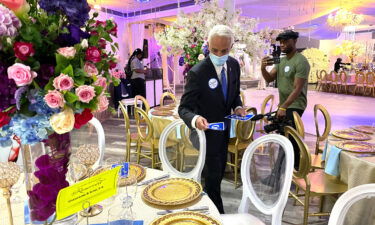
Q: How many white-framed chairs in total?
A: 4